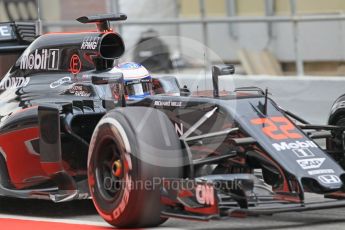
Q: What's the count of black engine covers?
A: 1